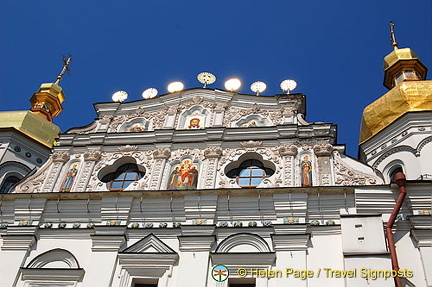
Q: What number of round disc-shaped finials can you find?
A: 7